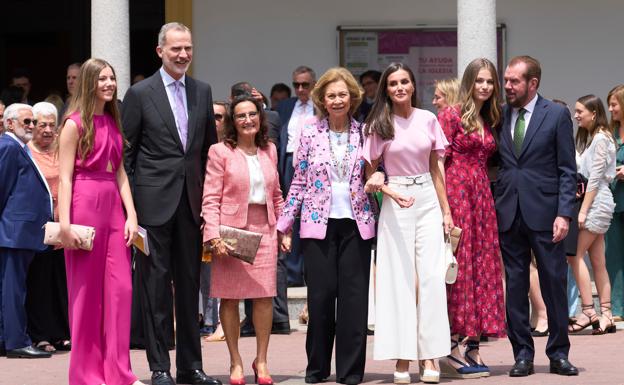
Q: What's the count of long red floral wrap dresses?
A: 1